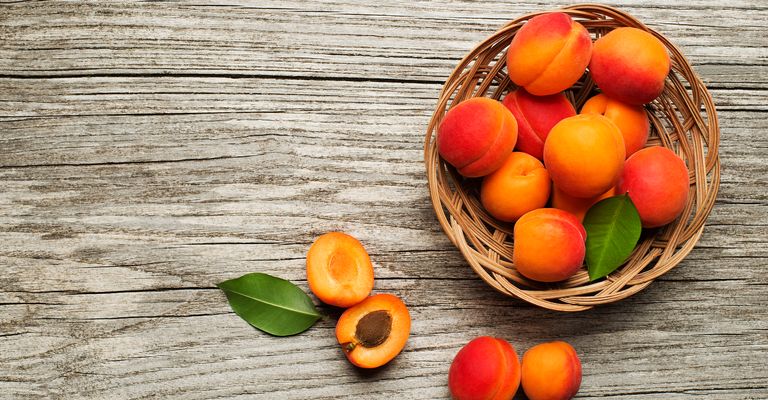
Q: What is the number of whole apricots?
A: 12